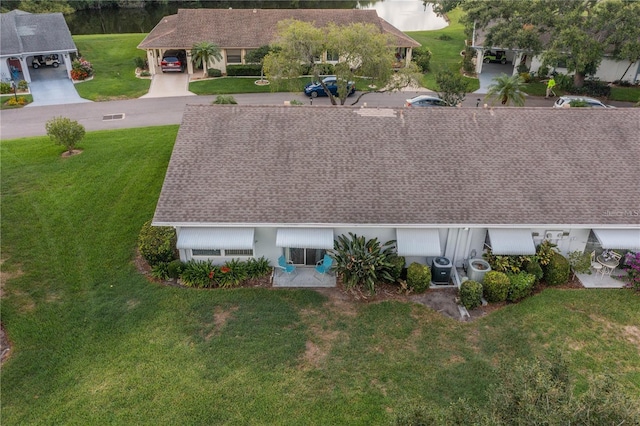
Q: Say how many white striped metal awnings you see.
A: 5